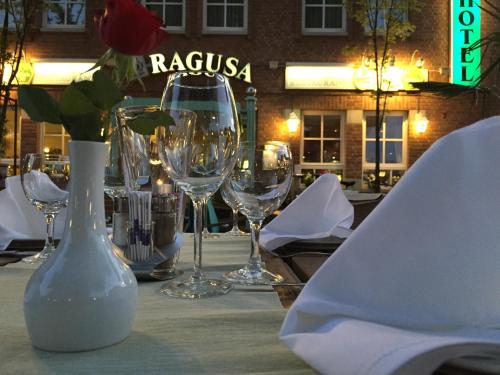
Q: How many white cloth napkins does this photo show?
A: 3